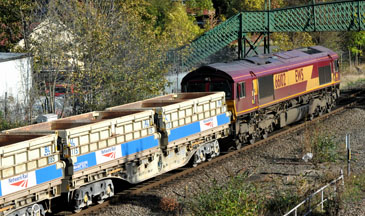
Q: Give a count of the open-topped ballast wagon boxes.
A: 3